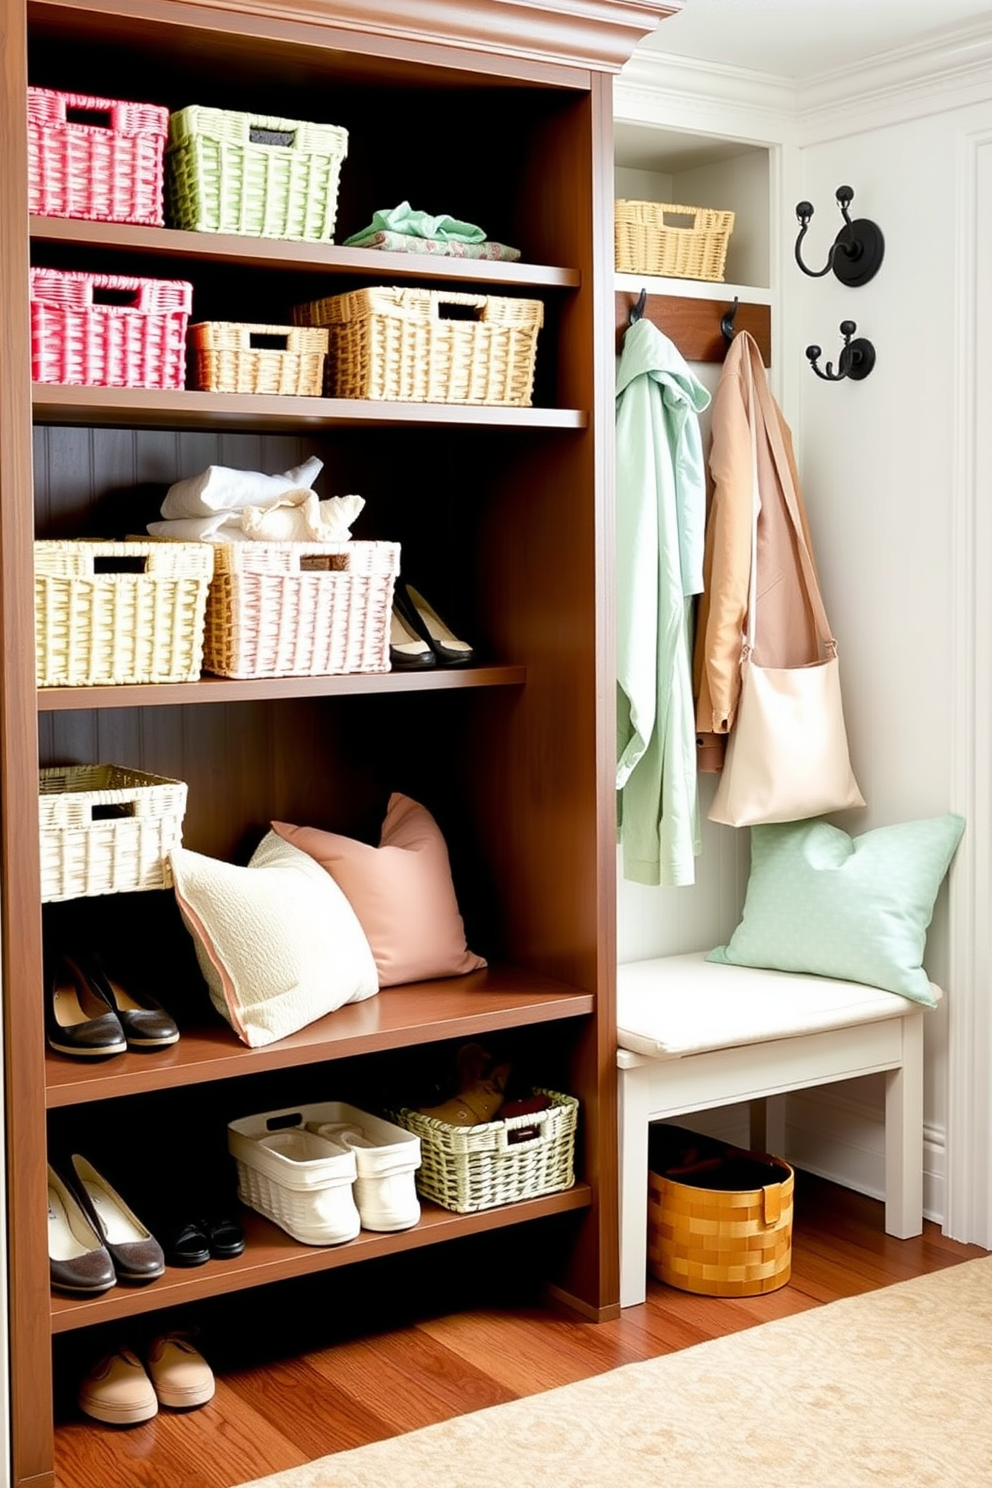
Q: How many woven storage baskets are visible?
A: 11